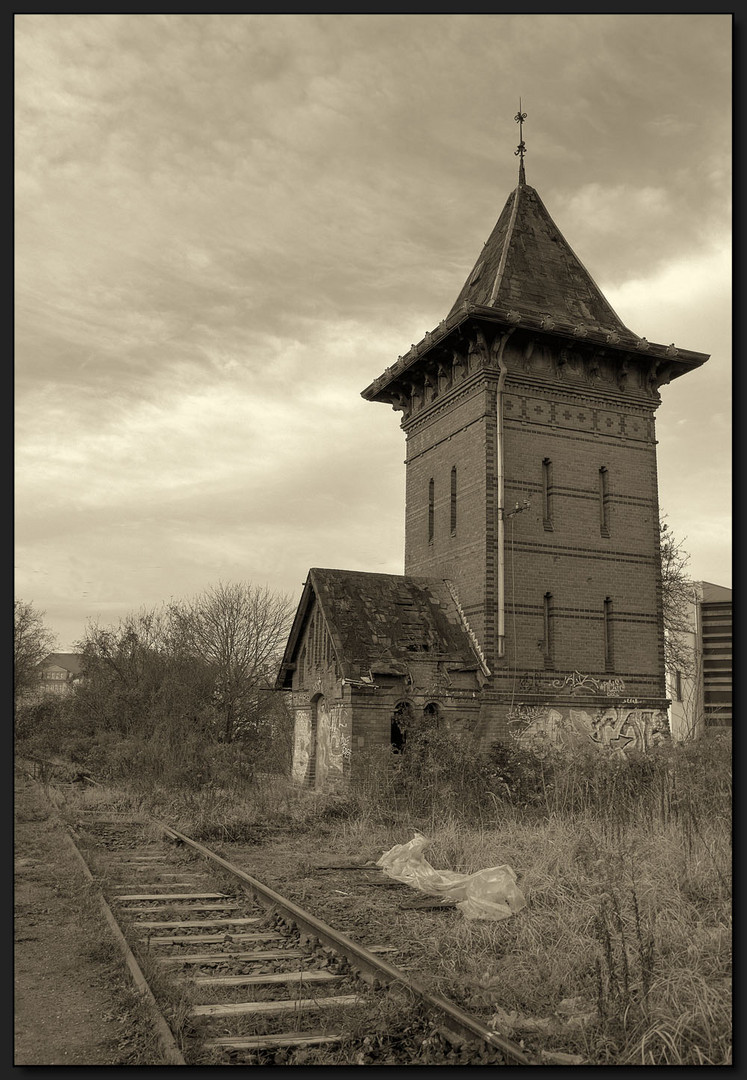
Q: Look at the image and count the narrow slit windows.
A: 6